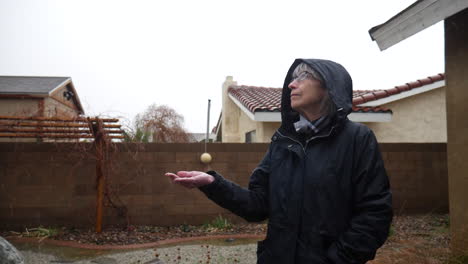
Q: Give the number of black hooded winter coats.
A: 1